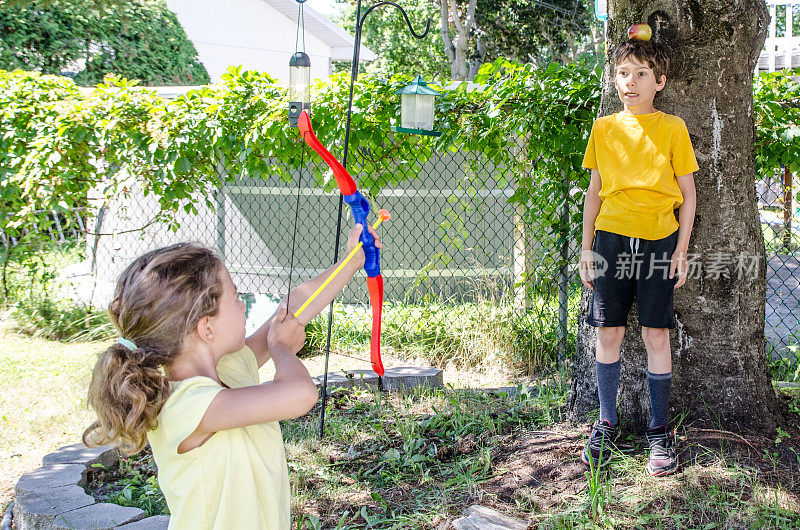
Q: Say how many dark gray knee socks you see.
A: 2